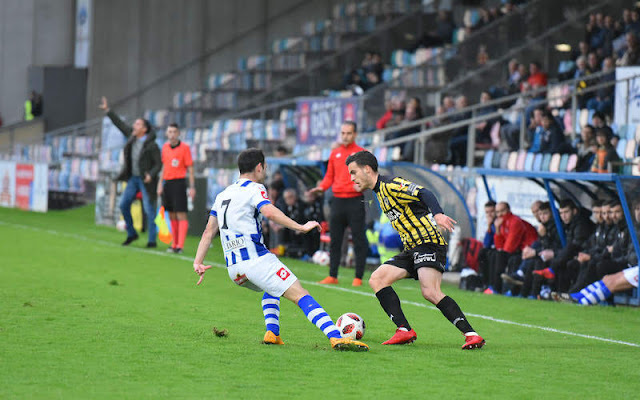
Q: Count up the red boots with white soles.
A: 0